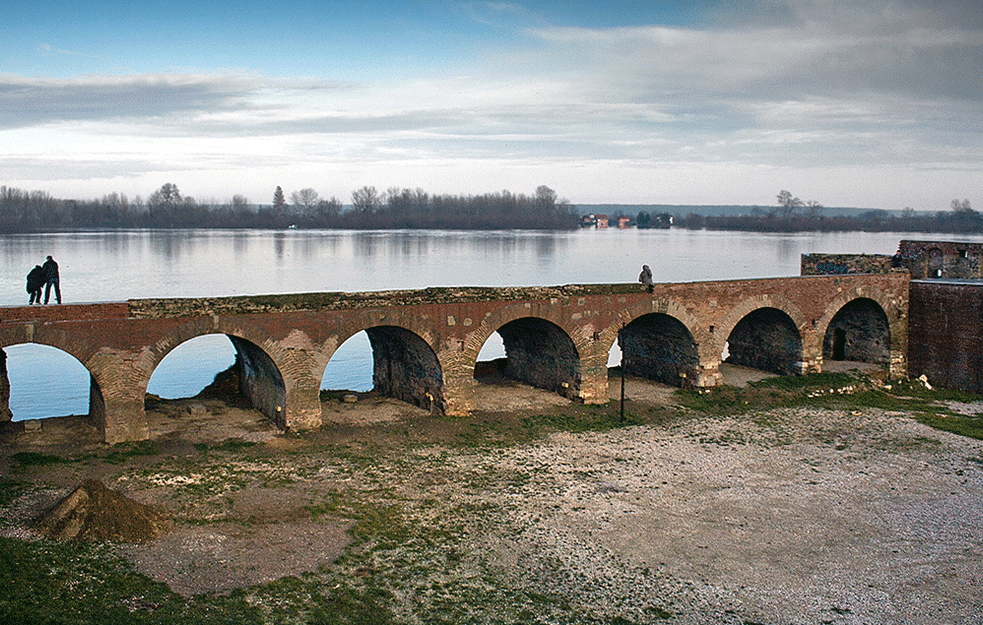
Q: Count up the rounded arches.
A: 7